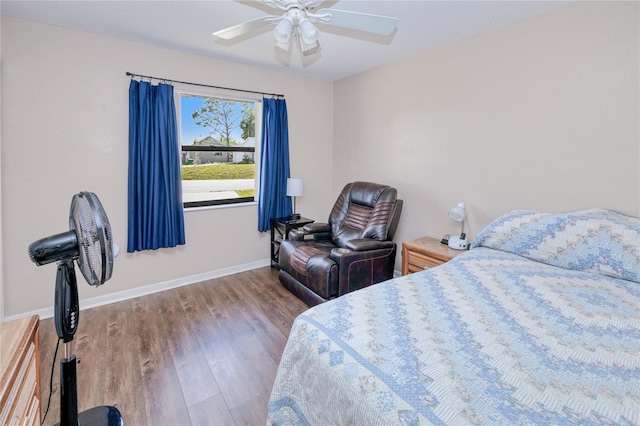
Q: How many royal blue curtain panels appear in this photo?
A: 2